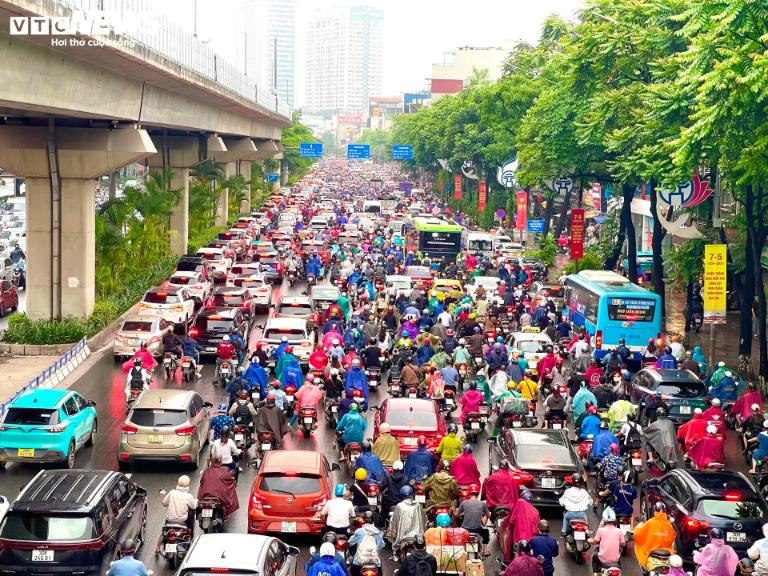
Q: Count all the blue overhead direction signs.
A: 3